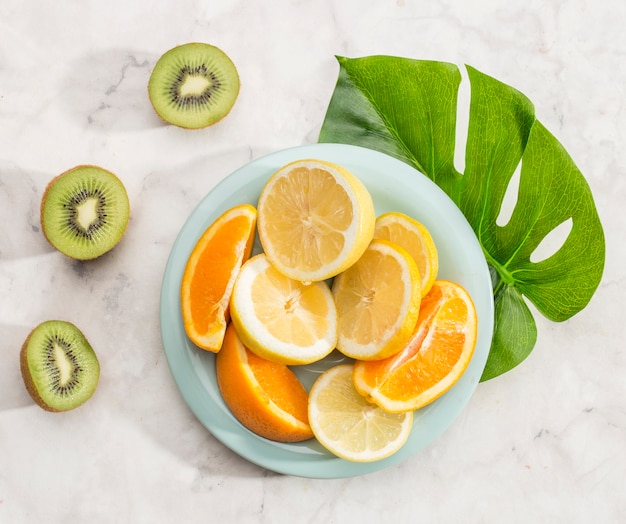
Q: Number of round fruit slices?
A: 8